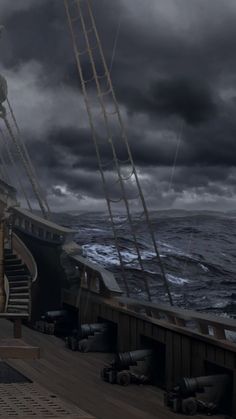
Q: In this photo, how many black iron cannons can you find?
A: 4